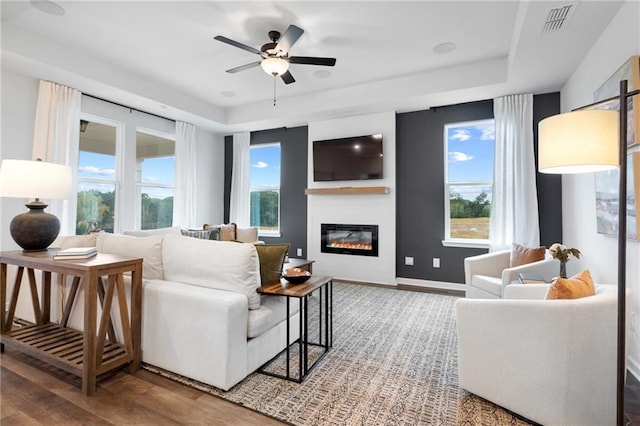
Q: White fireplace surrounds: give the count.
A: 1